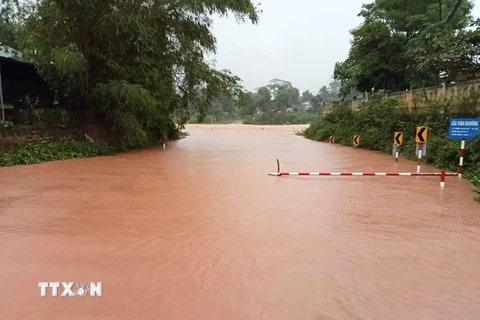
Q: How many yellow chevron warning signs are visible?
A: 4